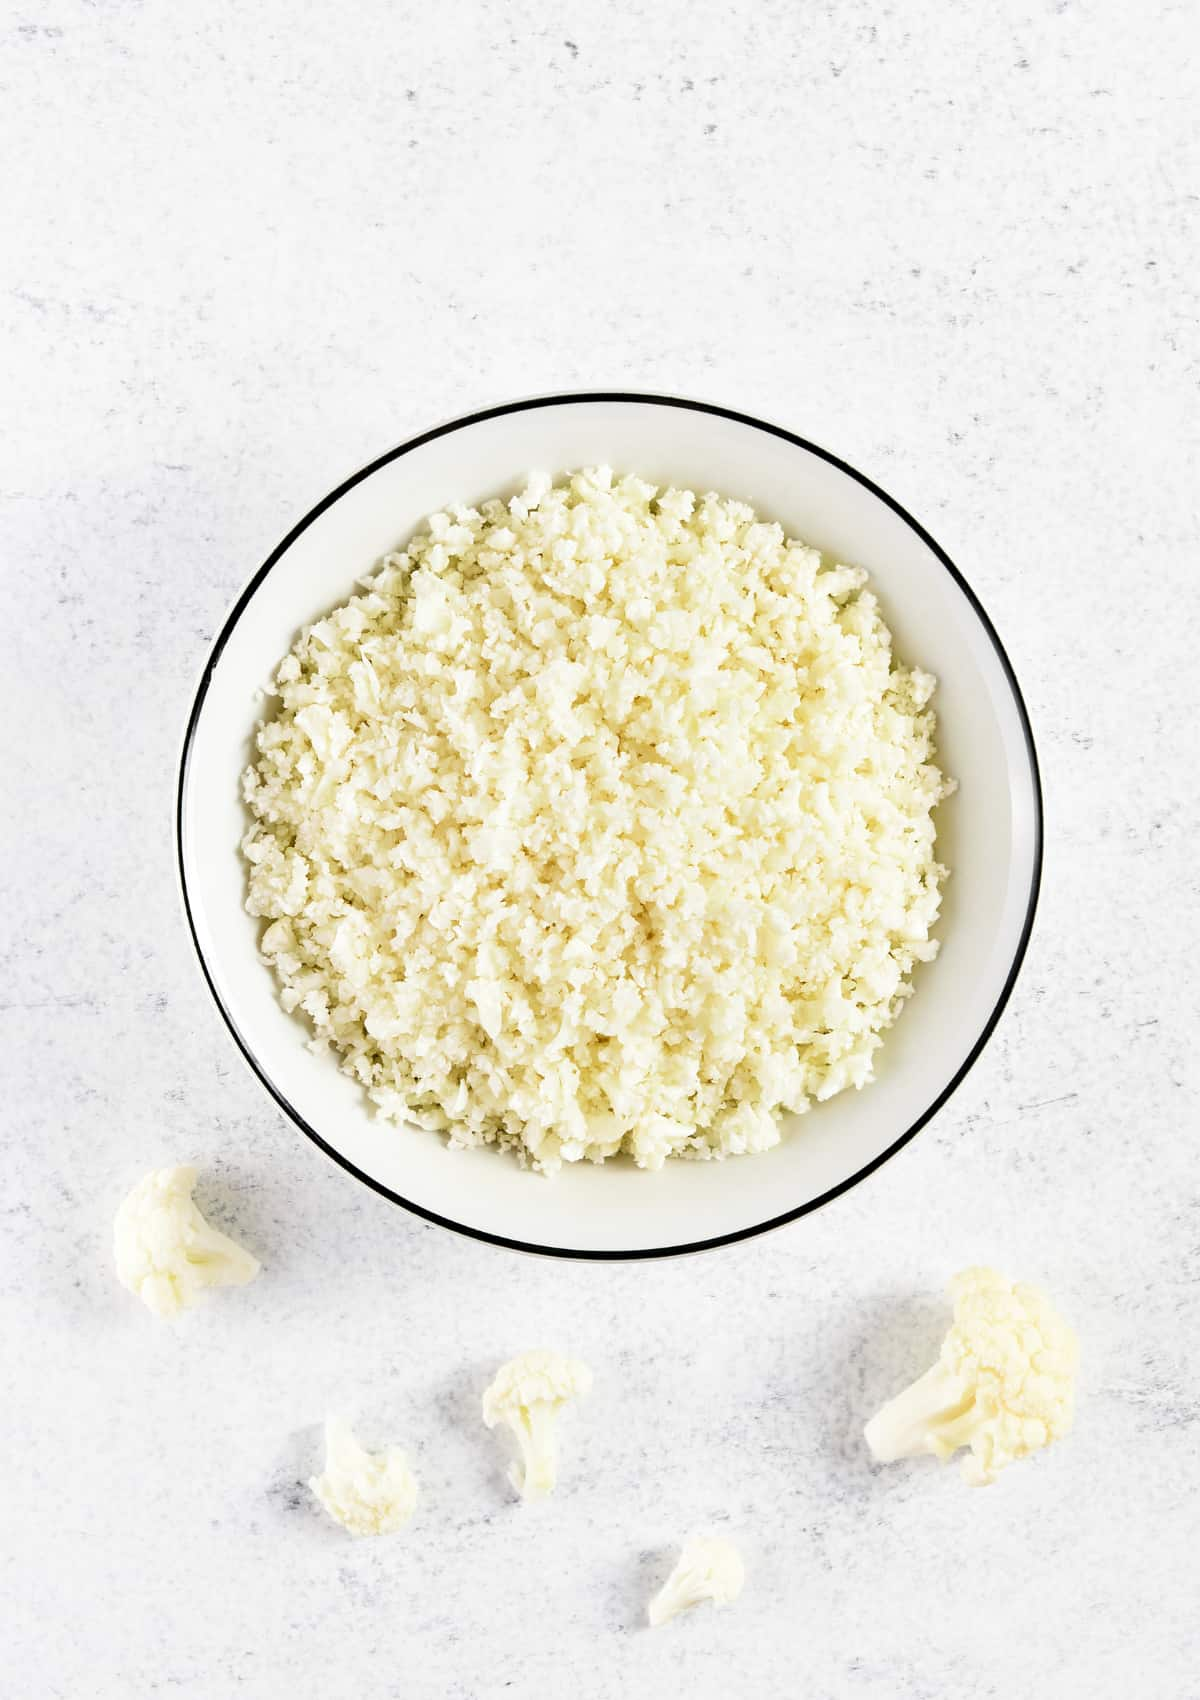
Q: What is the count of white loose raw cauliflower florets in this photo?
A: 5